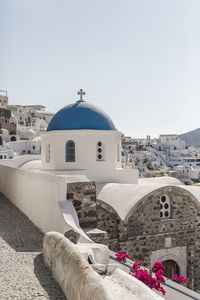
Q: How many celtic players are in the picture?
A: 0